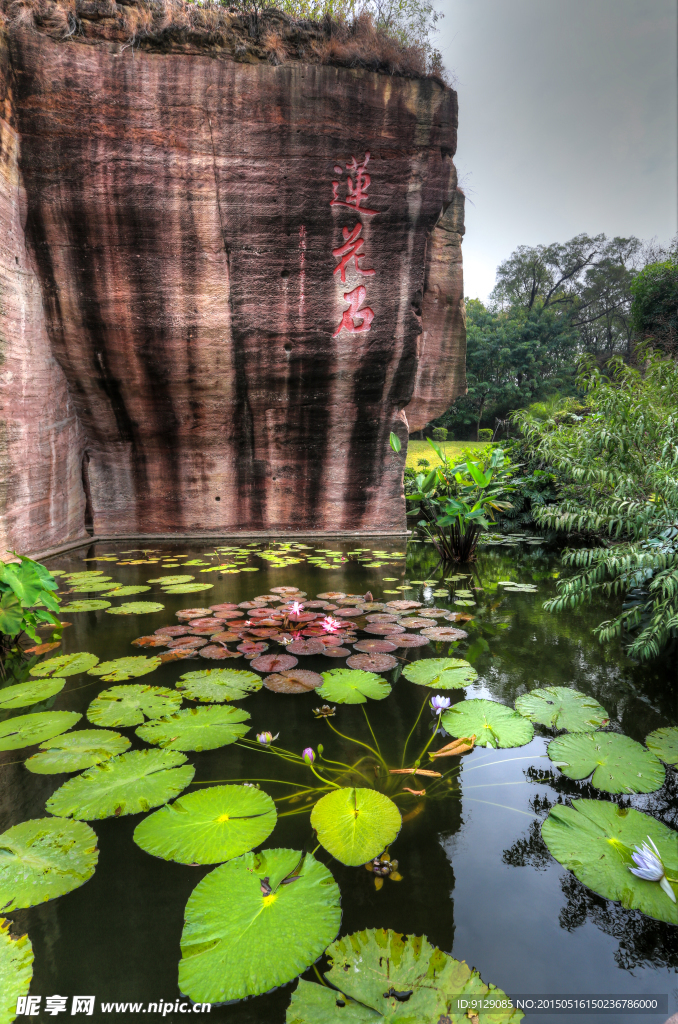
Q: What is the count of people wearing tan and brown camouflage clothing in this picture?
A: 0